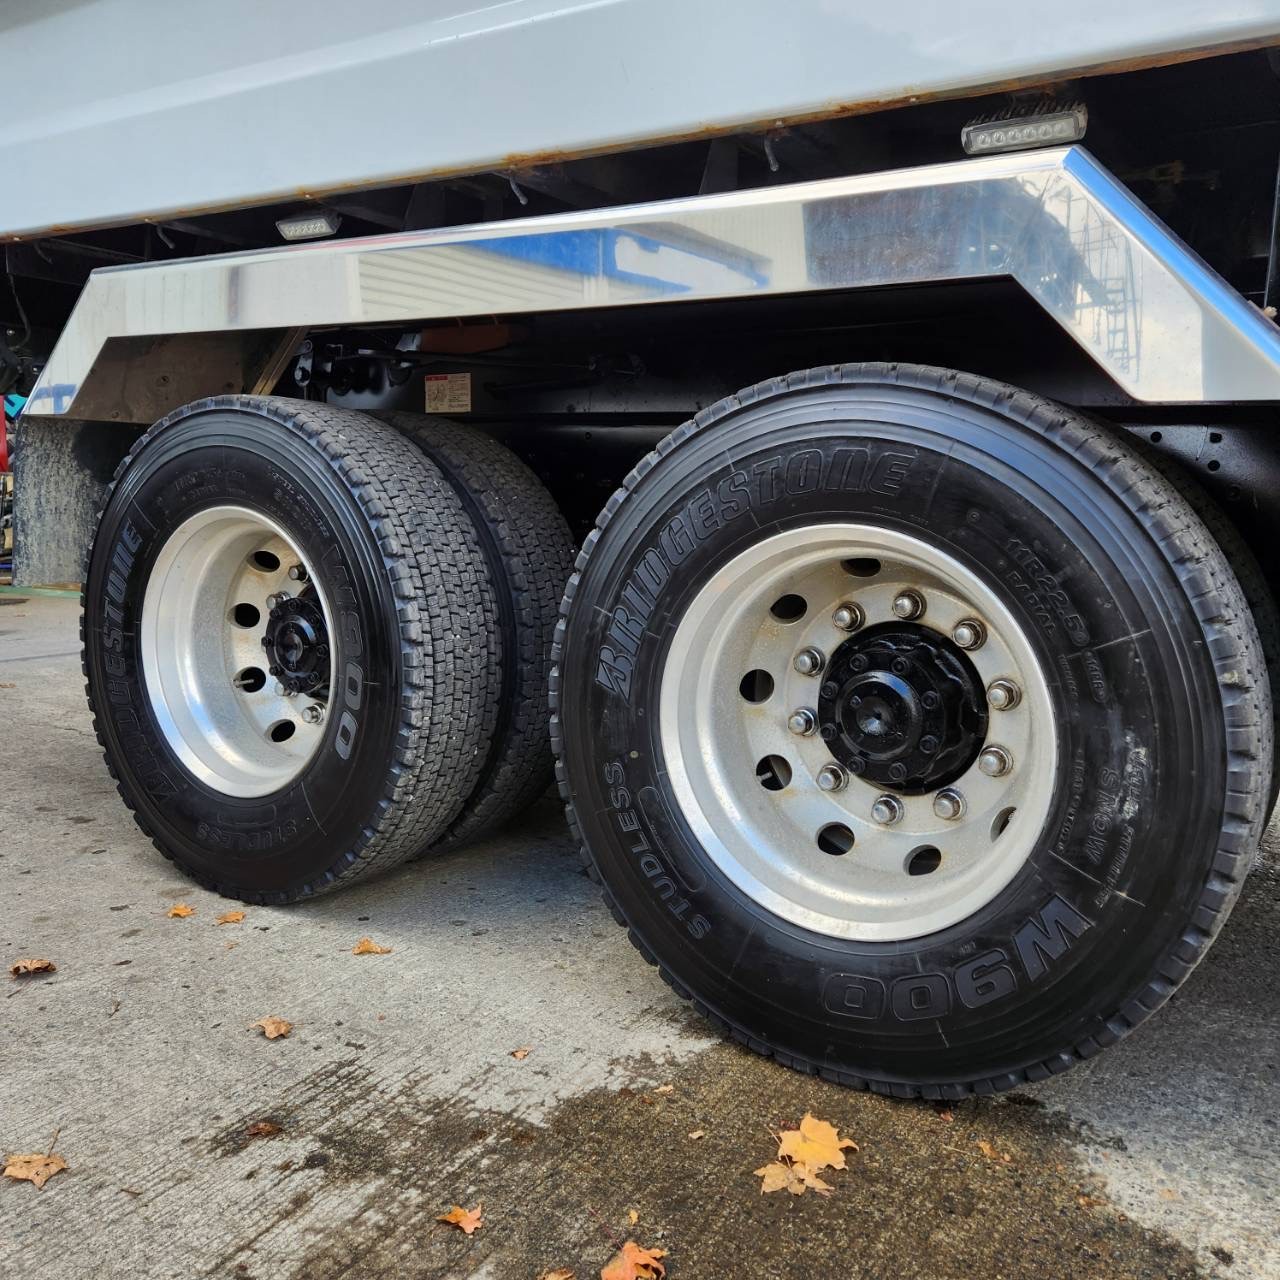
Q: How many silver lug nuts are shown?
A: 14